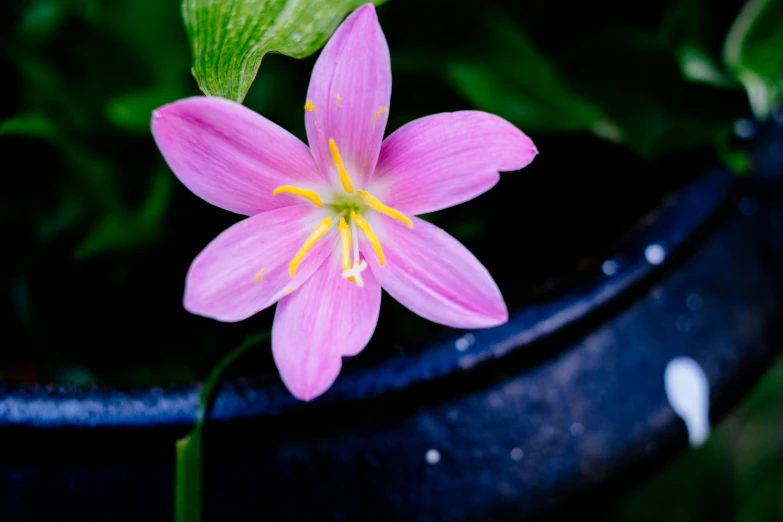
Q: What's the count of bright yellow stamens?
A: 6